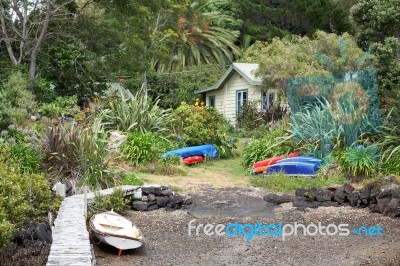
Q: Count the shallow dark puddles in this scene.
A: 1